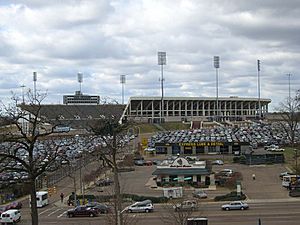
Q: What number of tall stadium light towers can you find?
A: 6